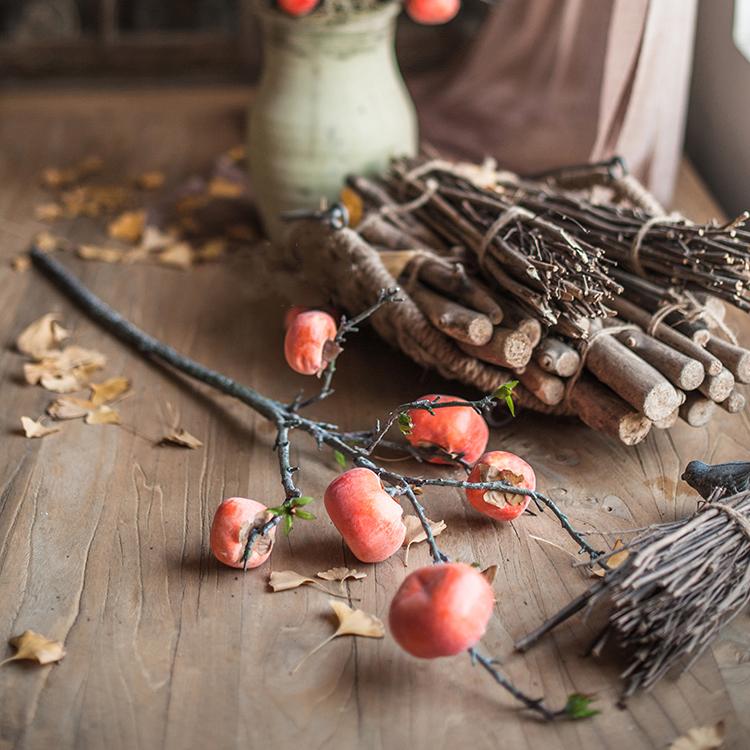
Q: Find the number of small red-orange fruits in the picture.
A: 8